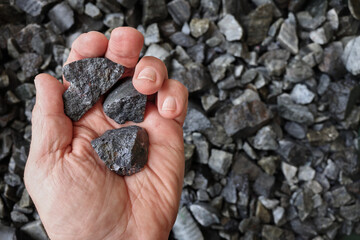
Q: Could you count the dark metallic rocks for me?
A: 3